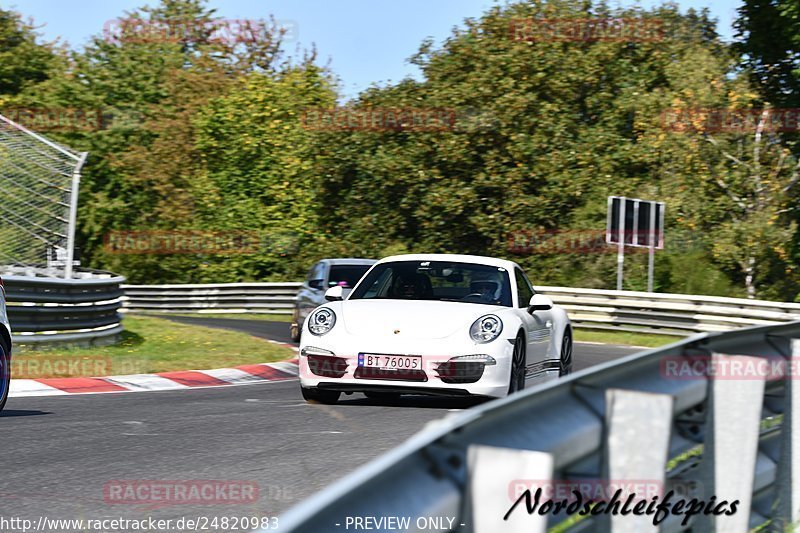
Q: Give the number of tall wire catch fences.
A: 1